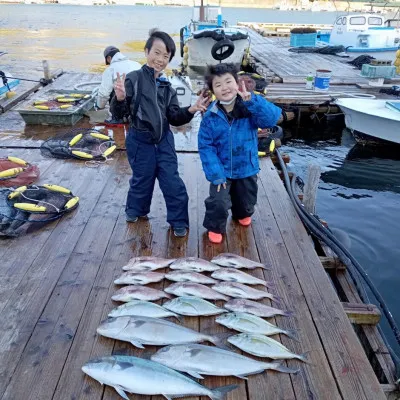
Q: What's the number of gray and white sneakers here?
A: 2